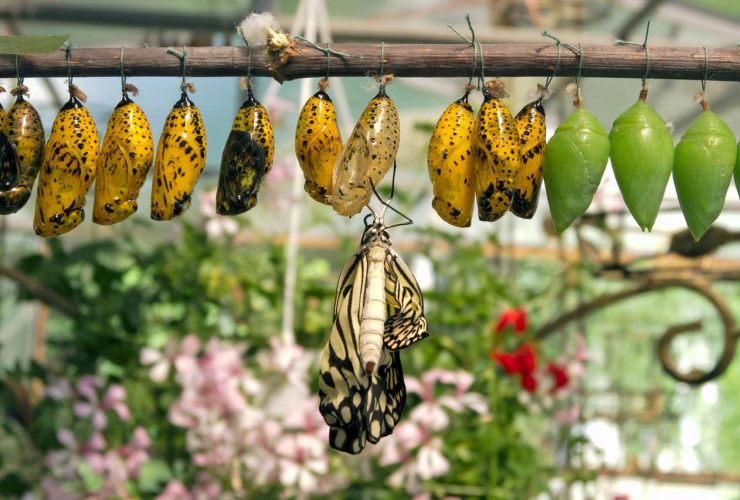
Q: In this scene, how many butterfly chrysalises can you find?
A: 15